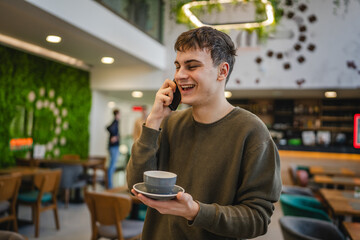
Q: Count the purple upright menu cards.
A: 0